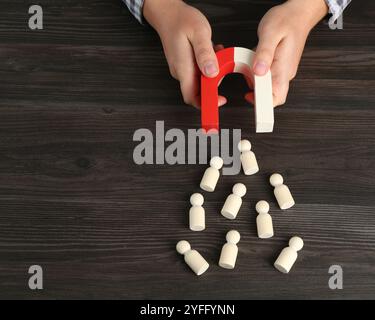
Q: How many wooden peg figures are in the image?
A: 9